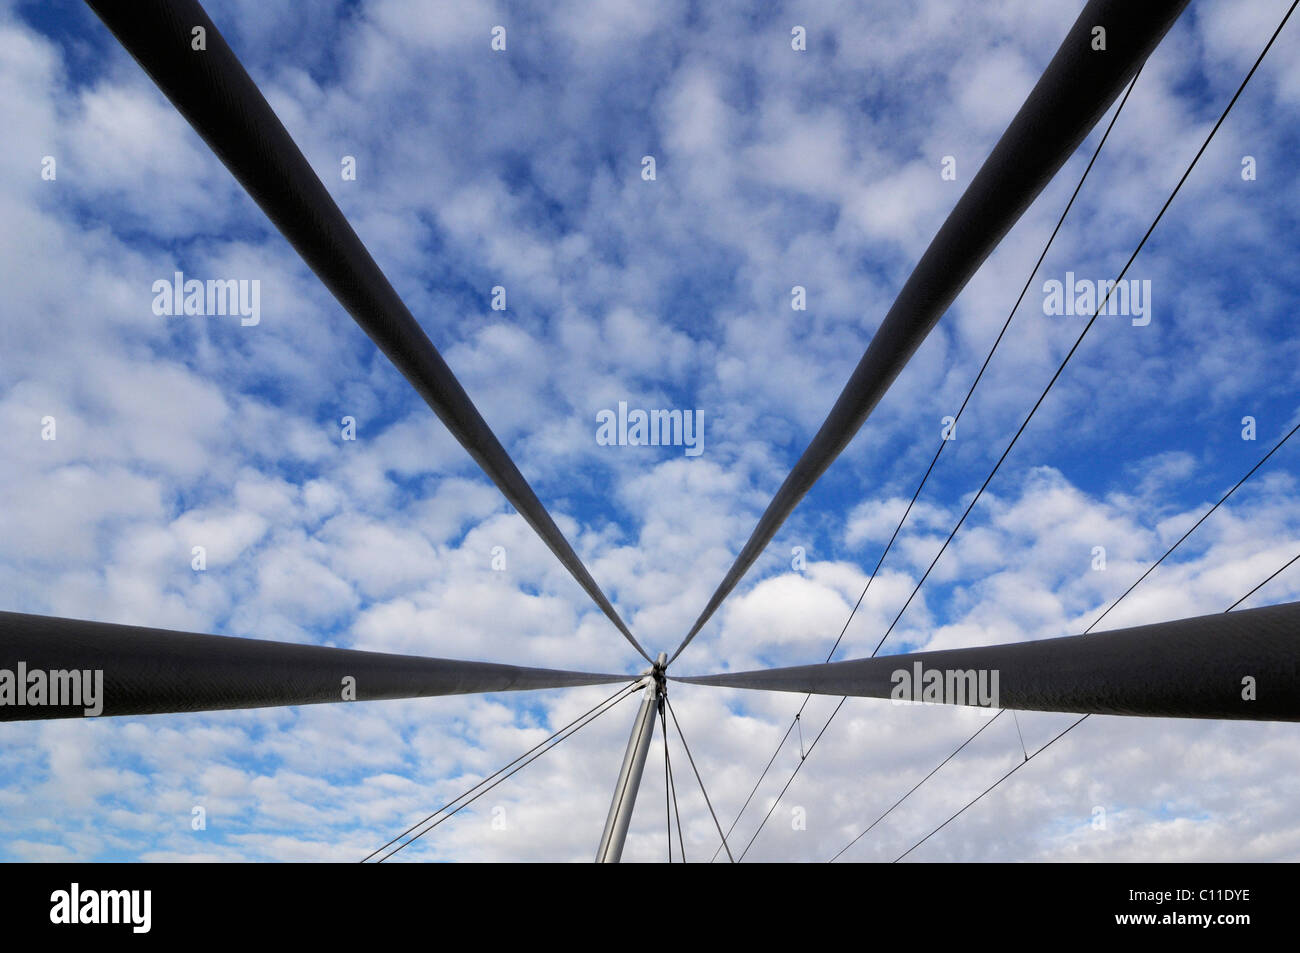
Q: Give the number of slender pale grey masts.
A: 1